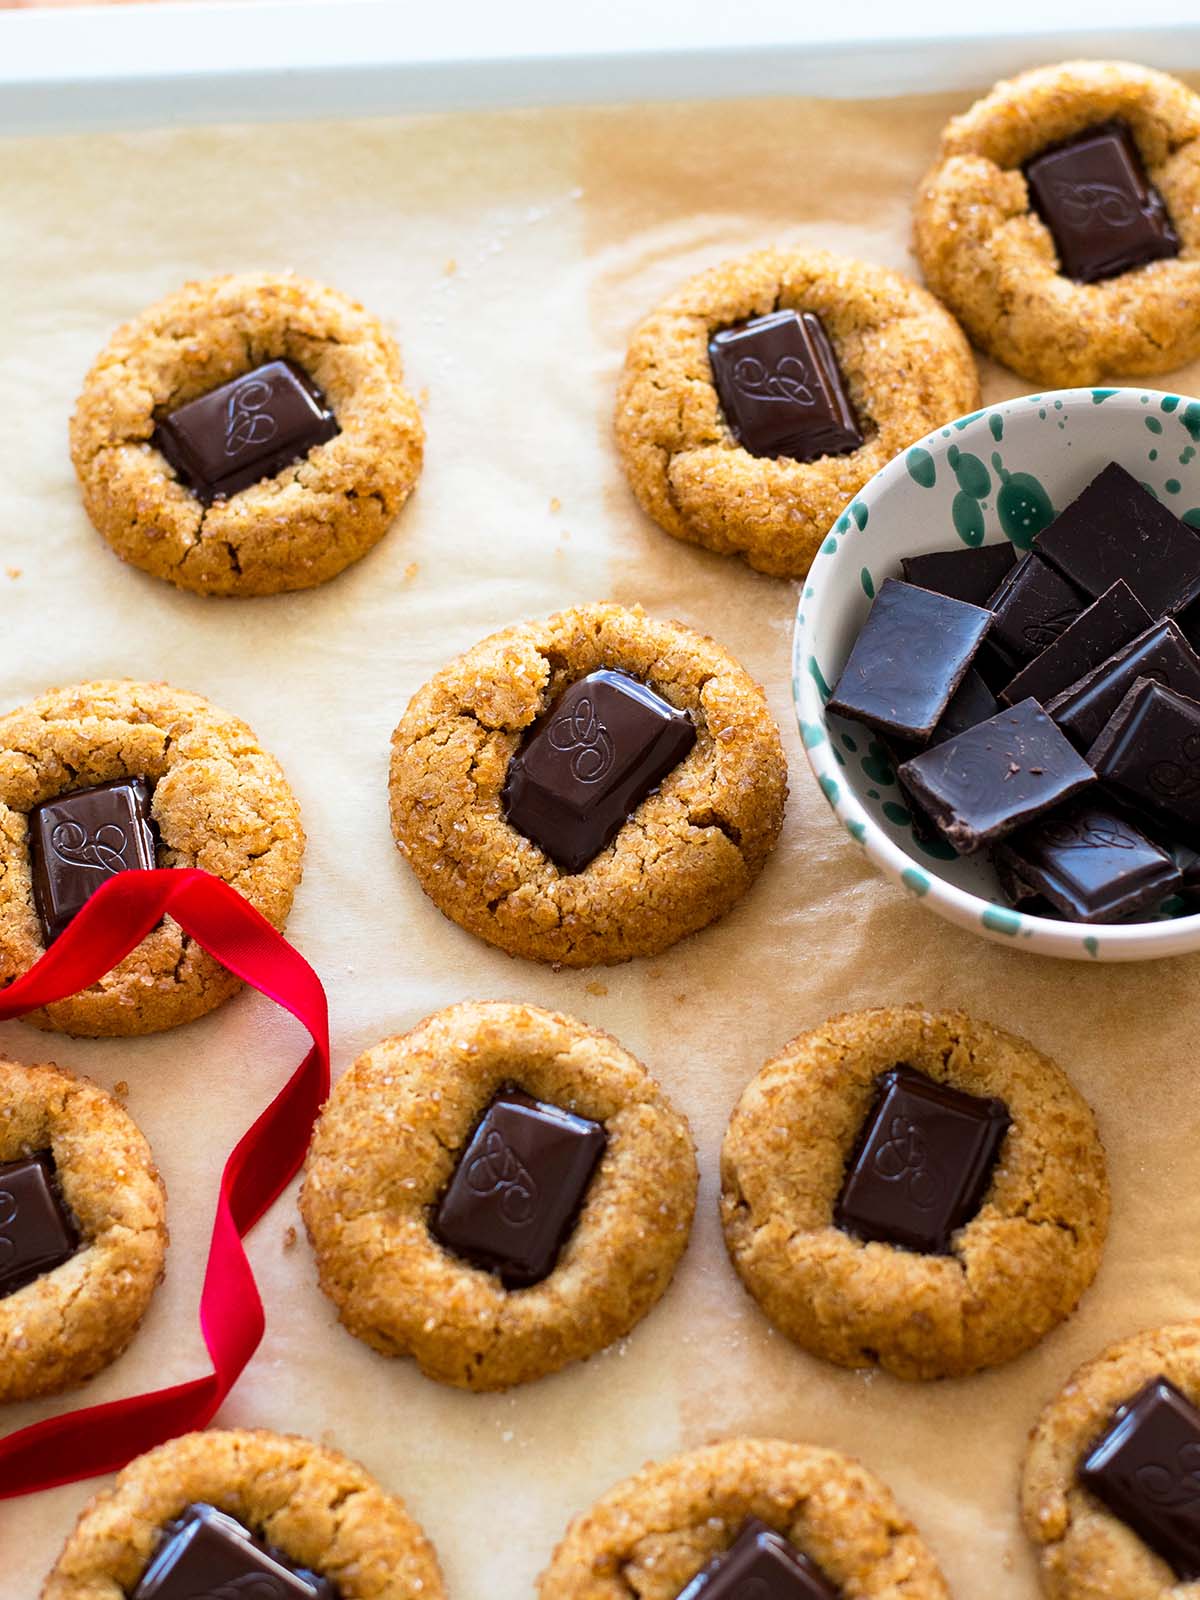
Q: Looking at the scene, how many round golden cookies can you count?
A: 11